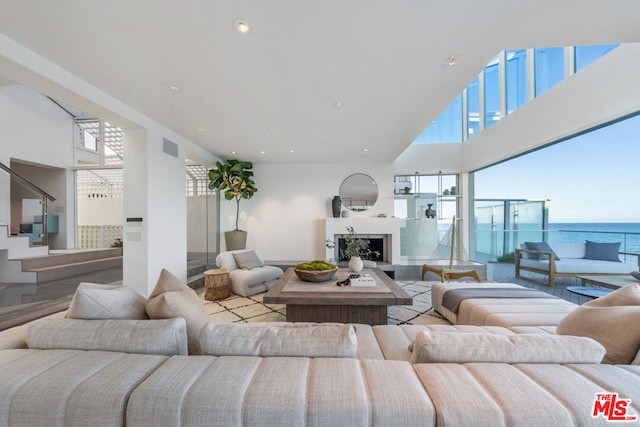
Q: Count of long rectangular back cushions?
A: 3